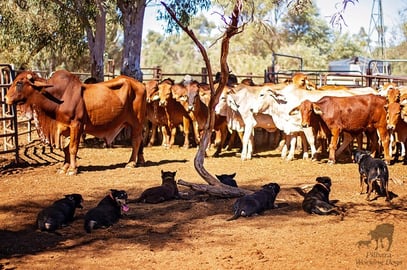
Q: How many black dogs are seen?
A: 7